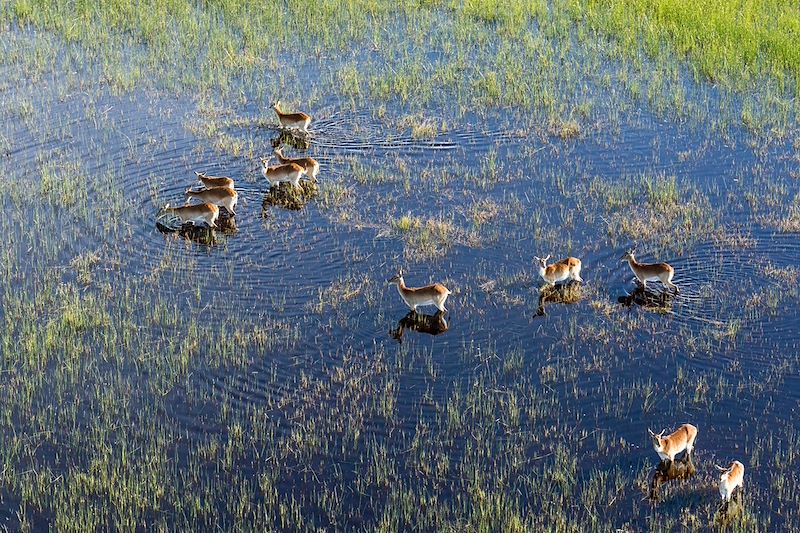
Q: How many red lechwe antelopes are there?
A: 11